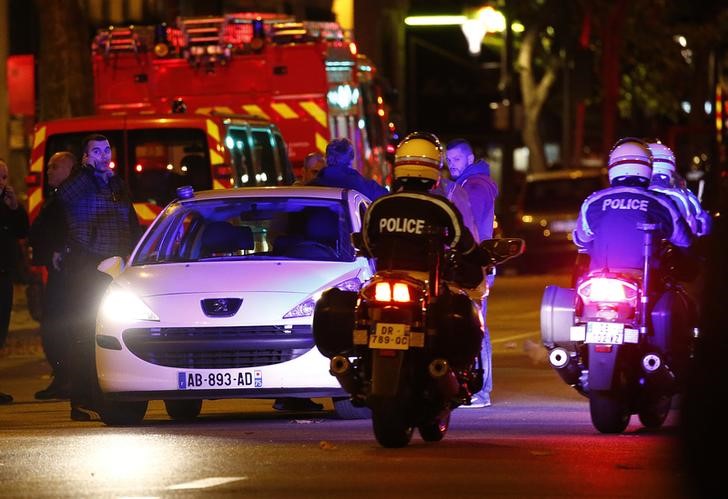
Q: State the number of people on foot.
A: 6